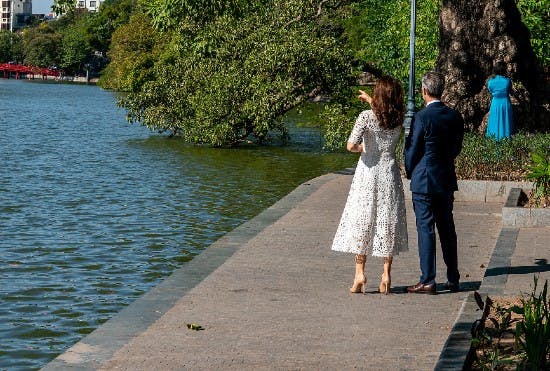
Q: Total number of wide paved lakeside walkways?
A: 1